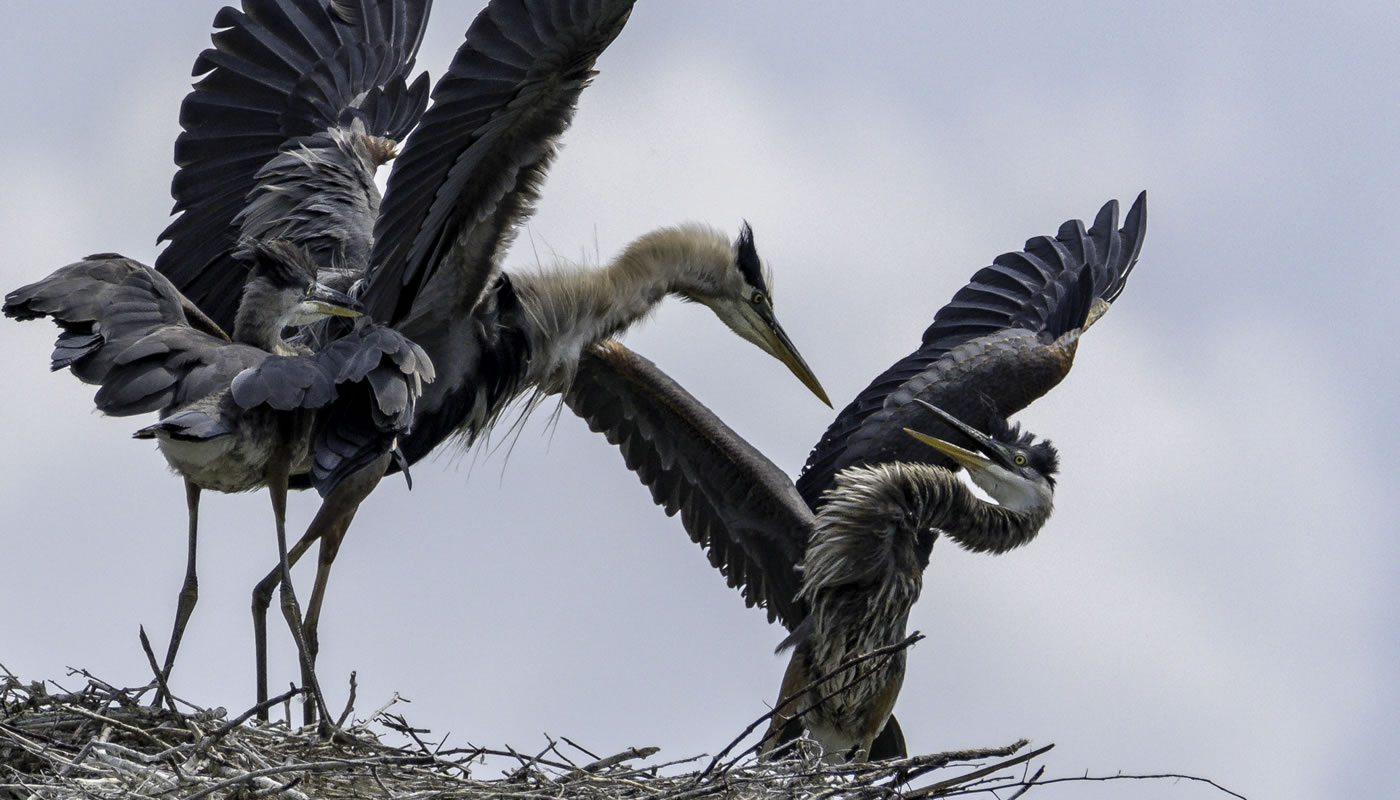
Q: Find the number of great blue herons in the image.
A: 3